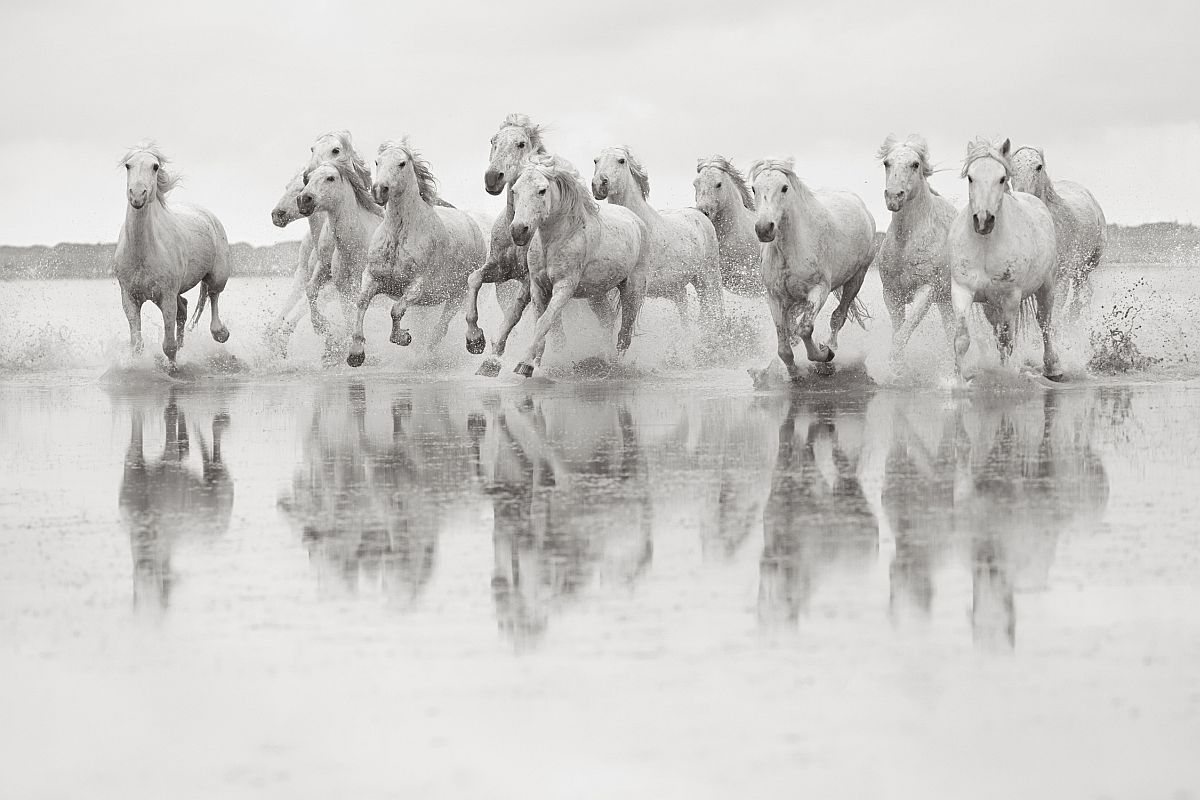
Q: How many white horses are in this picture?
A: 13